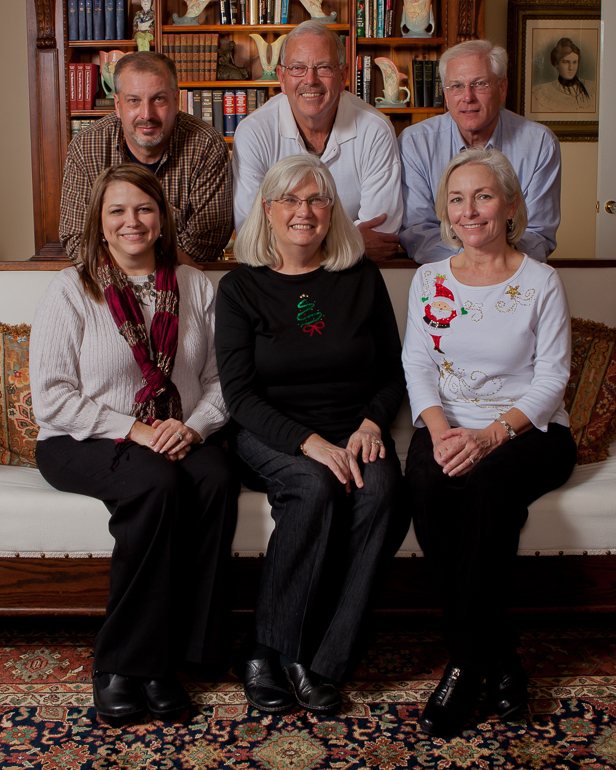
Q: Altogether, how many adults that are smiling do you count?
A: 6